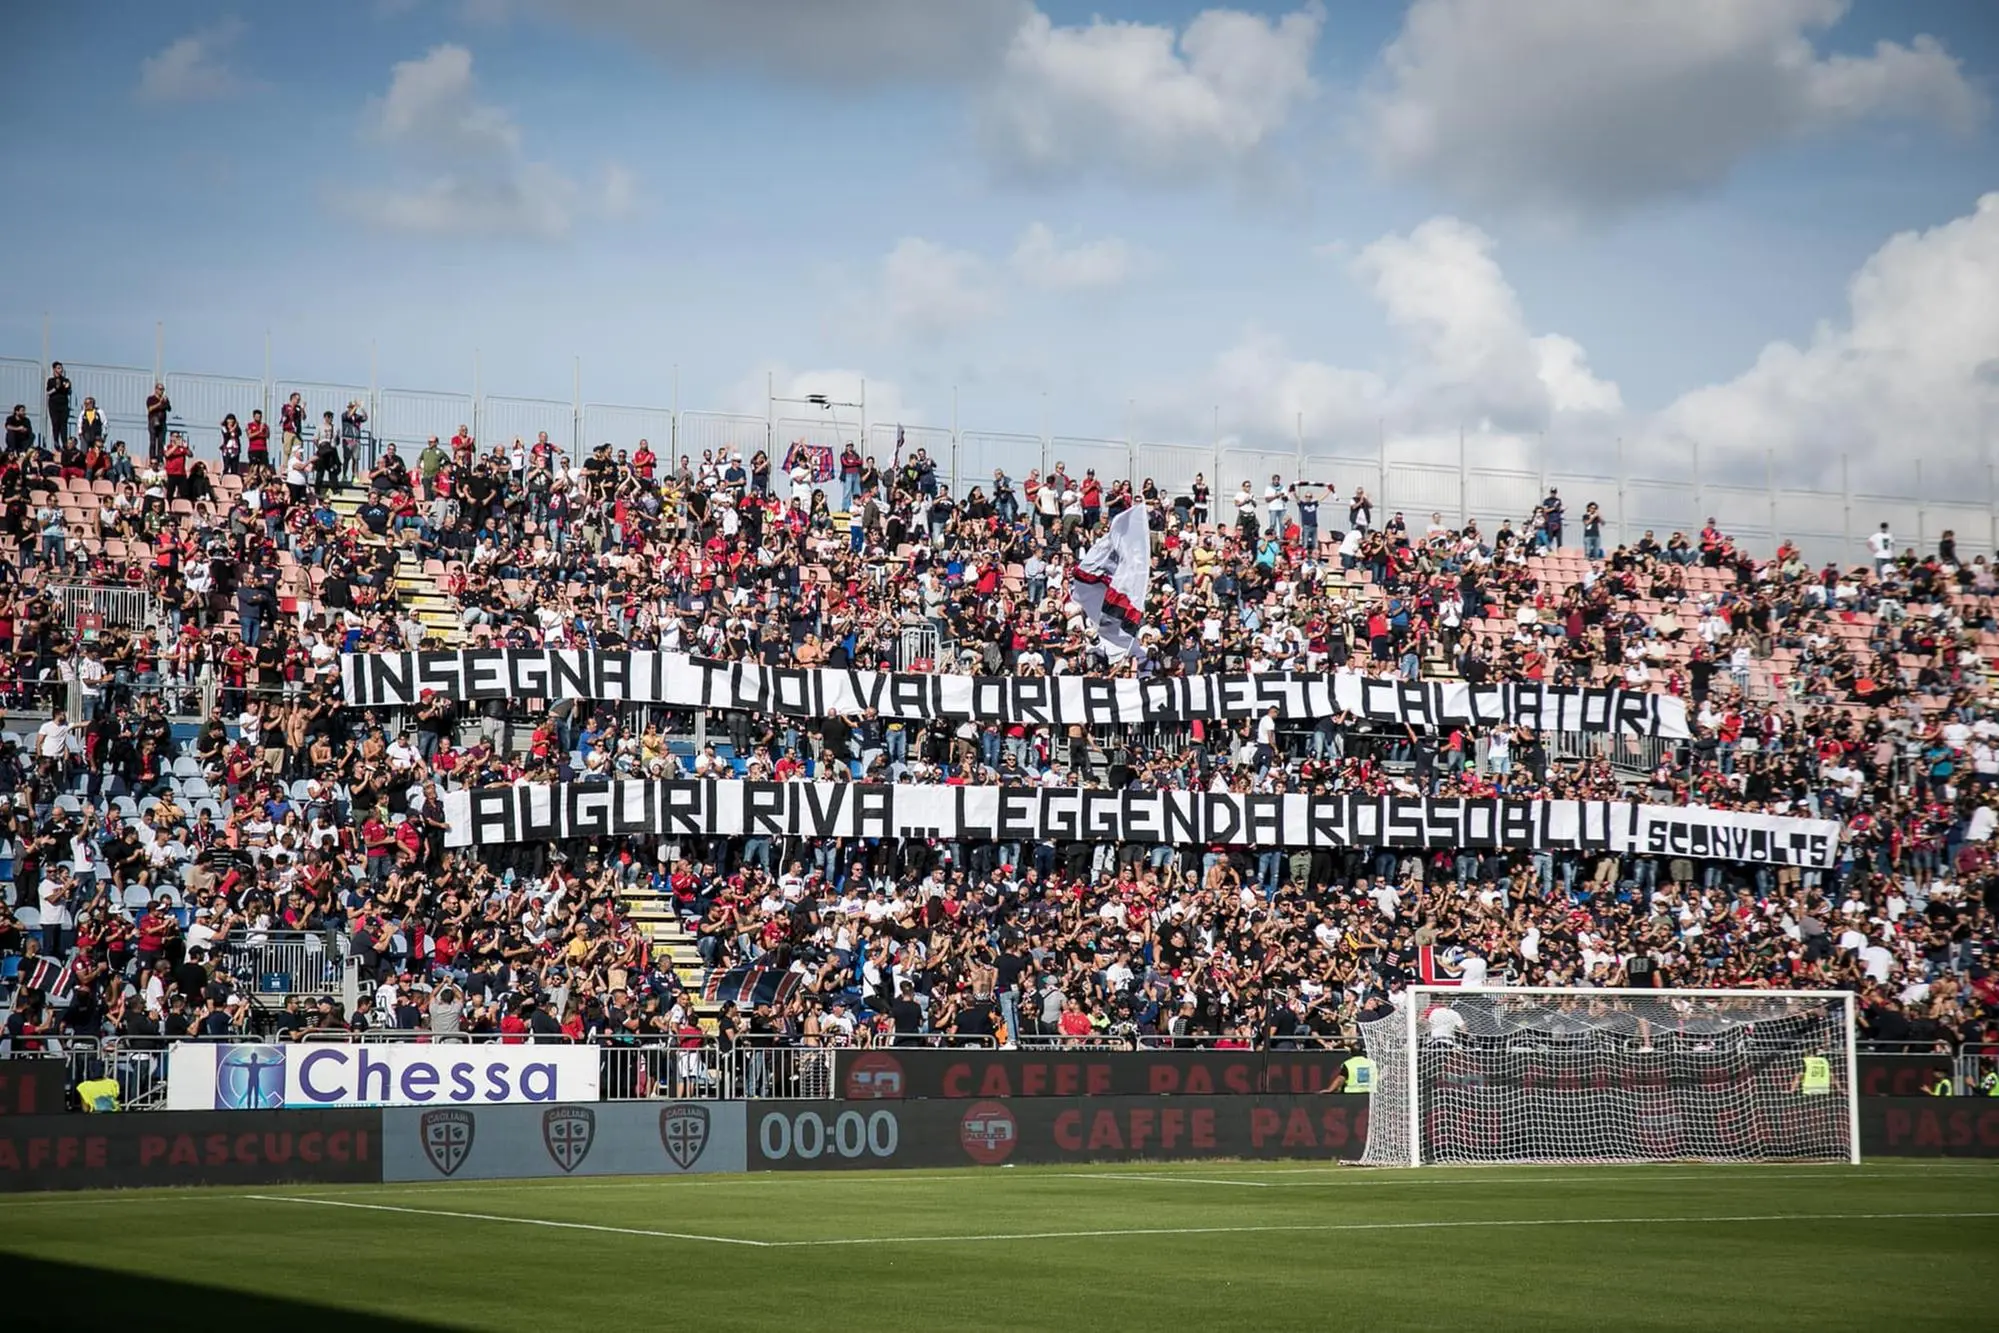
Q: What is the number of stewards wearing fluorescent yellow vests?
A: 5